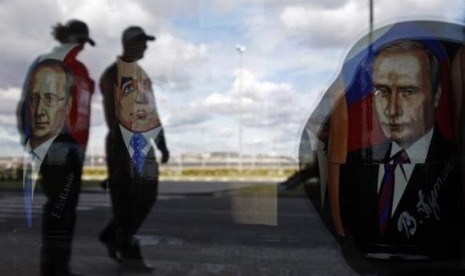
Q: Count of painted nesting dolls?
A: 3